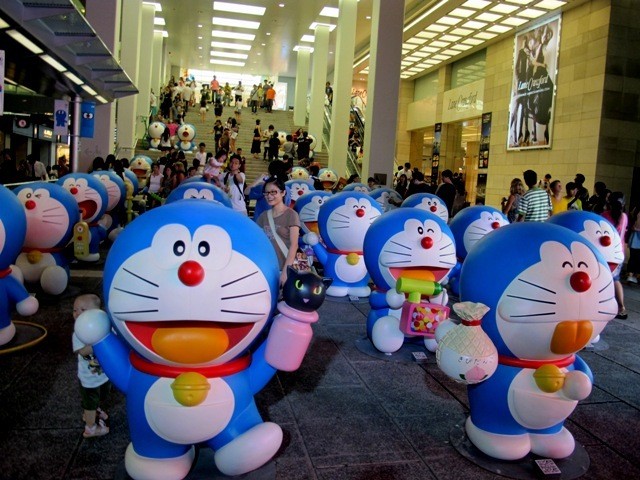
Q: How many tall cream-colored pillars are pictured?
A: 8